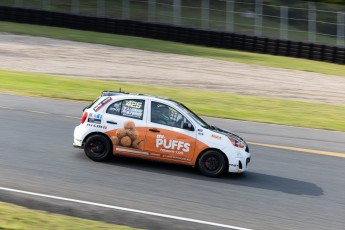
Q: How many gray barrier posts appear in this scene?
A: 13